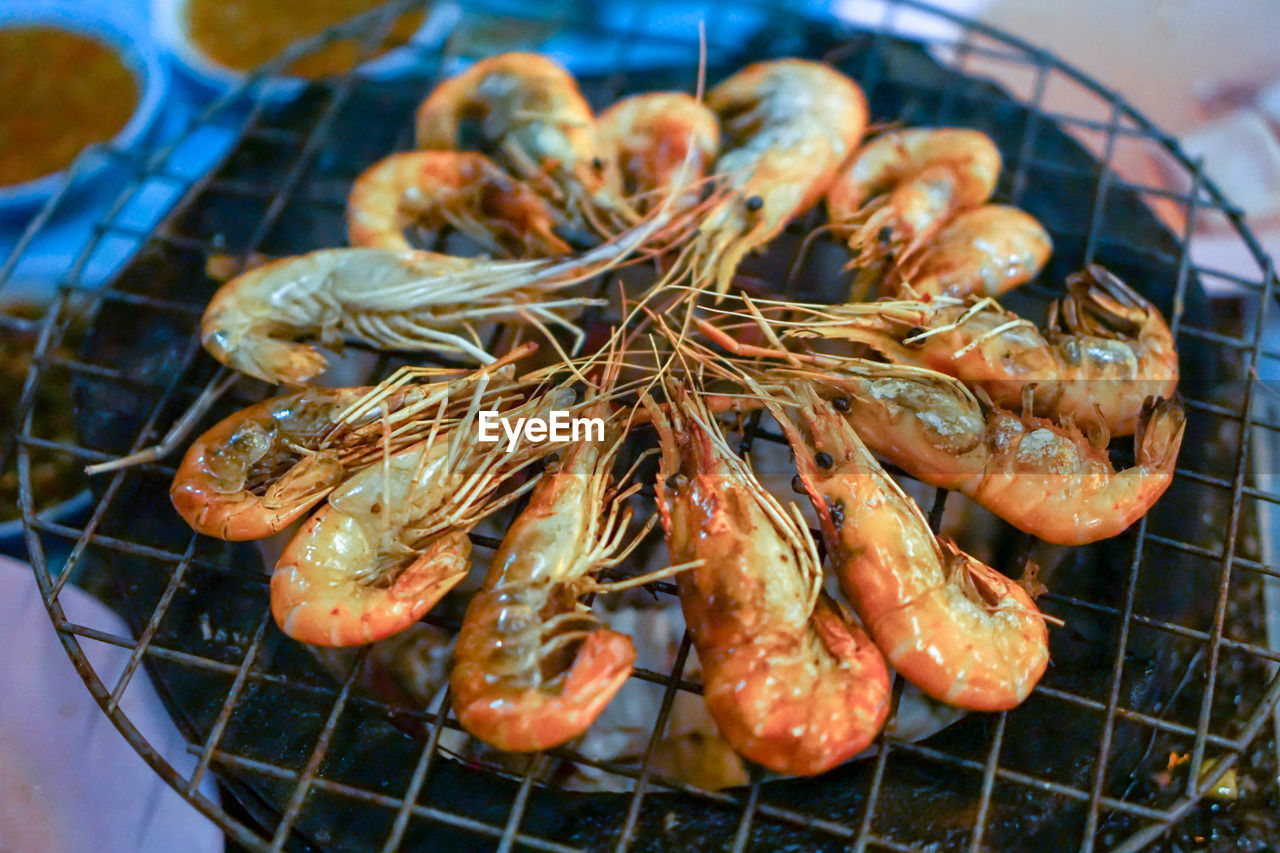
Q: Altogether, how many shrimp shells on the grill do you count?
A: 14